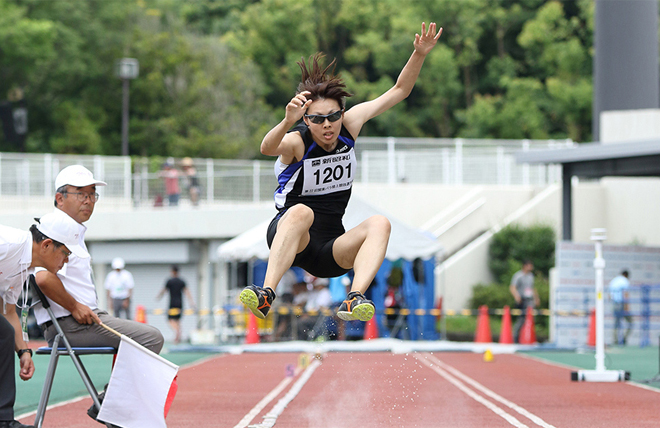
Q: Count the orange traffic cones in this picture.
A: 7